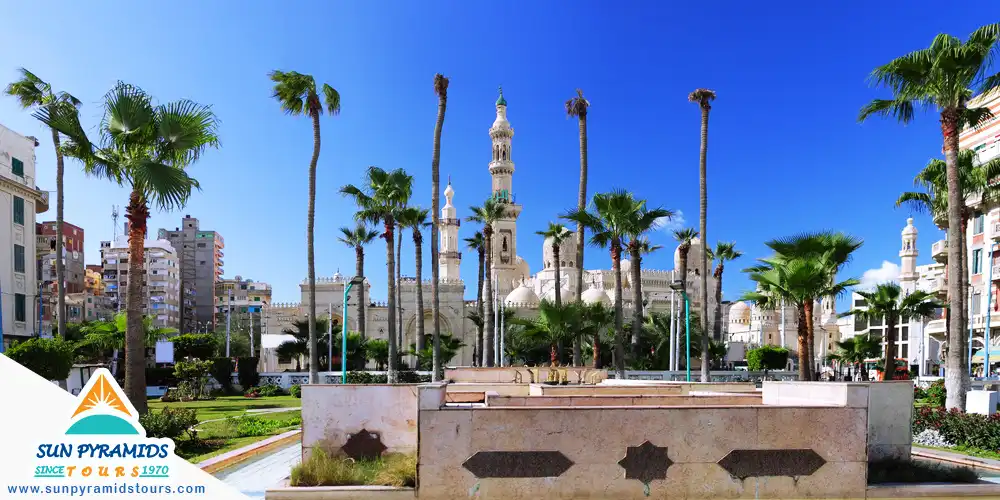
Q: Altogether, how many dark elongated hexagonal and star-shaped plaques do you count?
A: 4